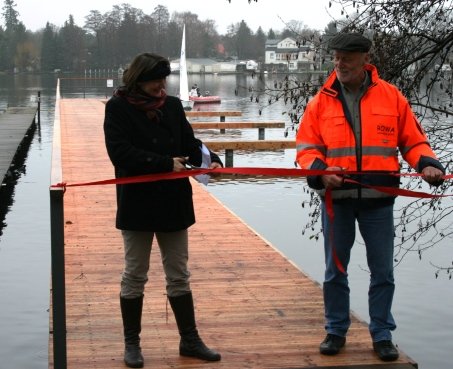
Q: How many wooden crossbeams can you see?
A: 3